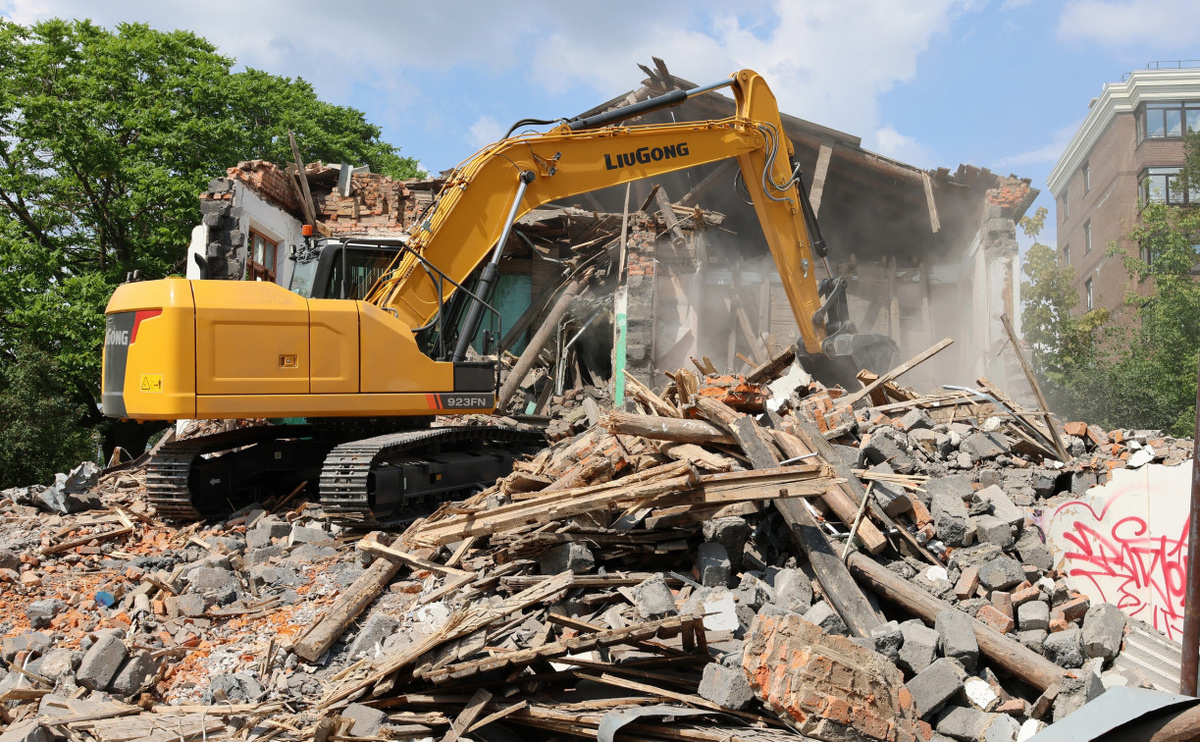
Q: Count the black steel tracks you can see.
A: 2